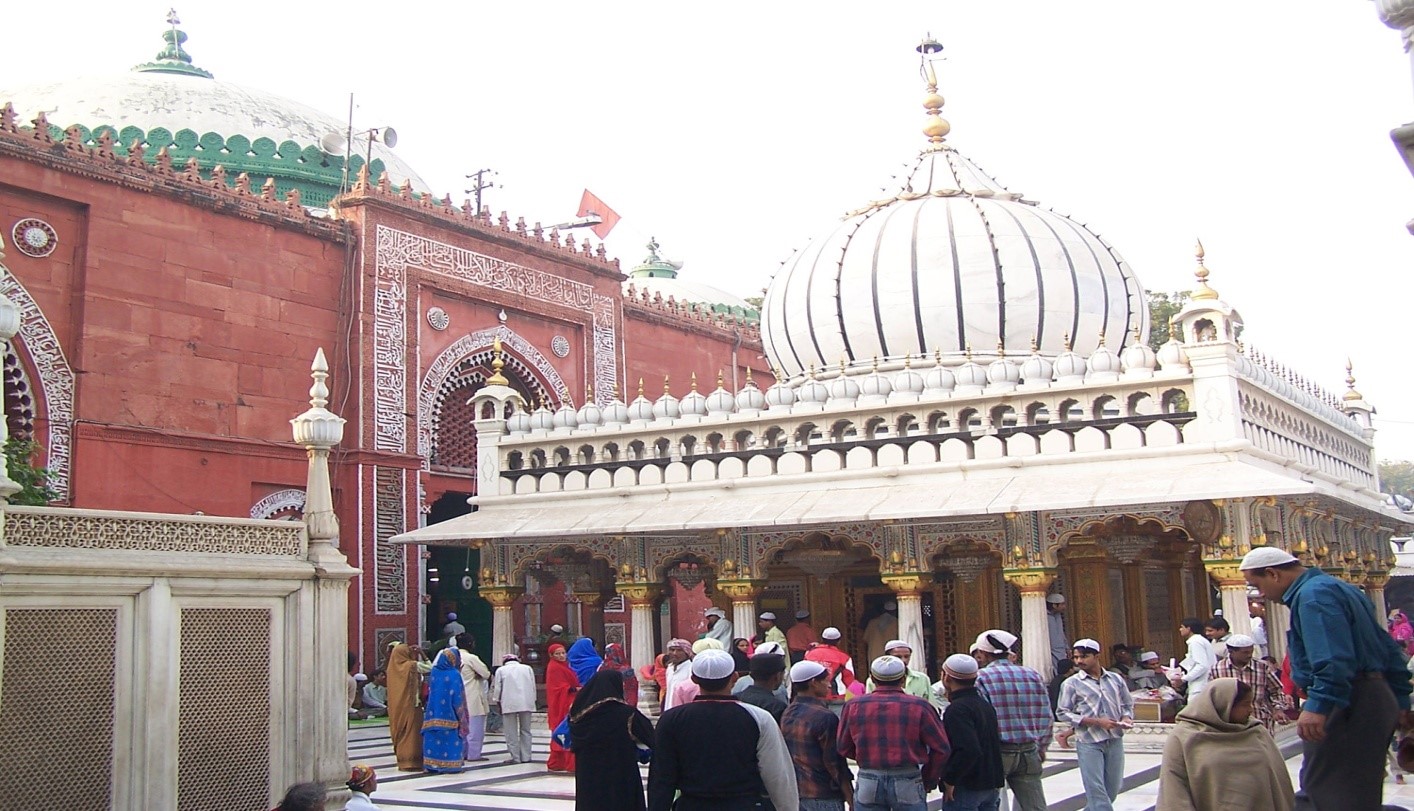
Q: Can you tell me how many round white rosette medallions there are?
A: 3